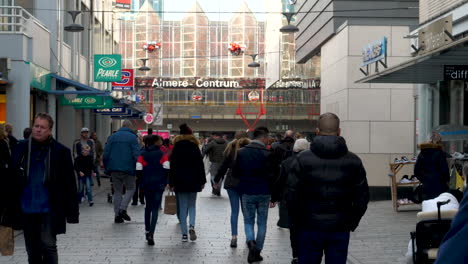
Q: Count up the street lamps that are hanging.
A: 4